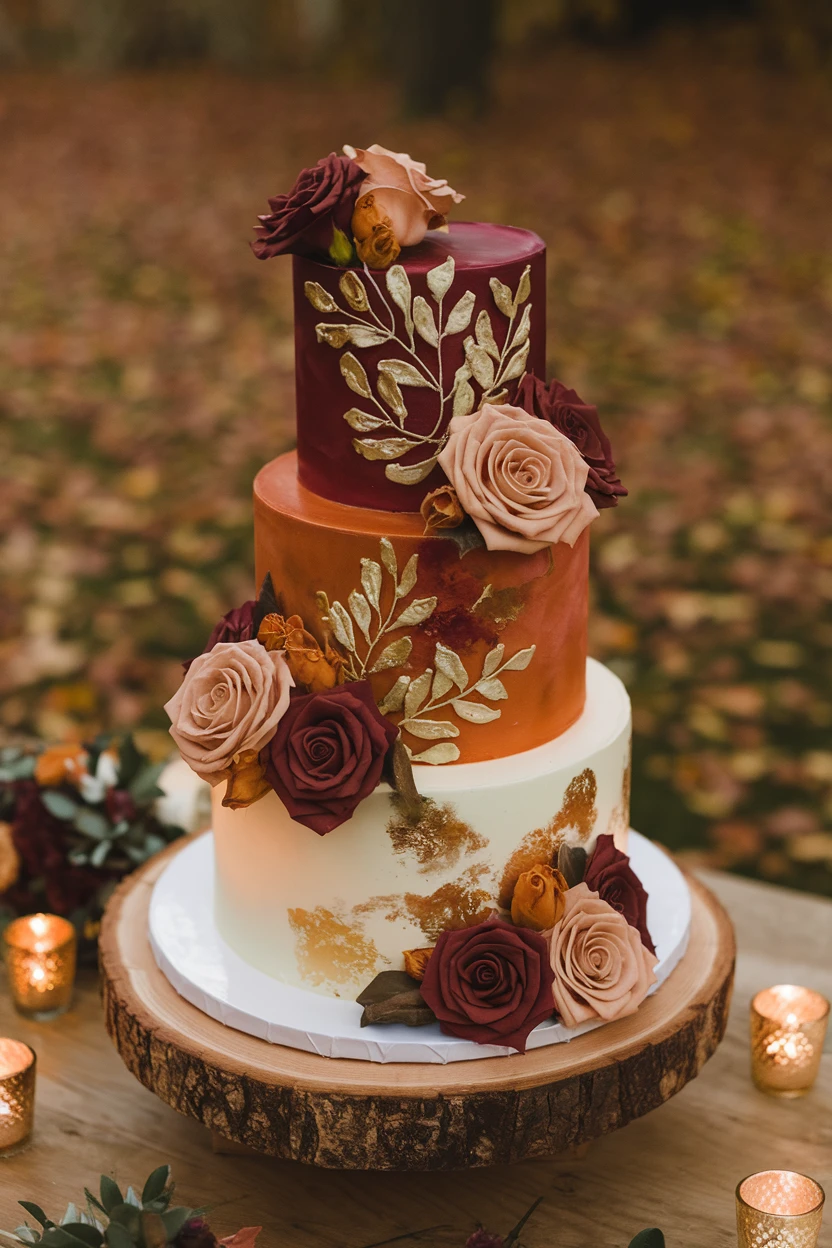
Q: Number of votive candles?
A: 4